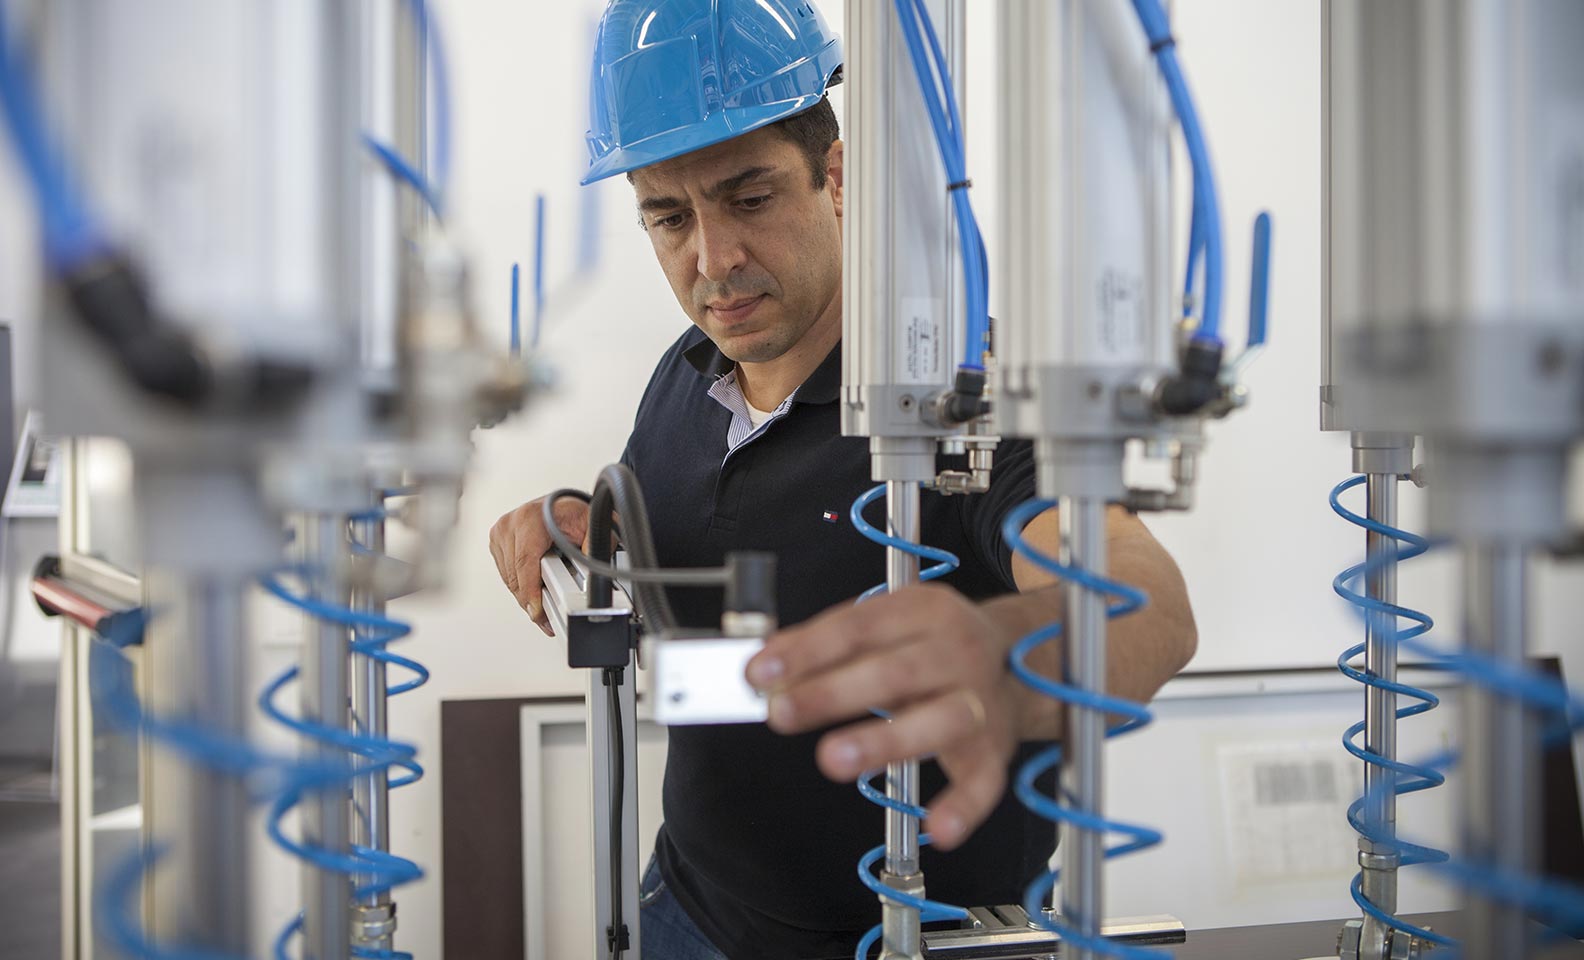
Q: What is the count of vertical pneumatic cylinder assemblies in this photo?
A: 7